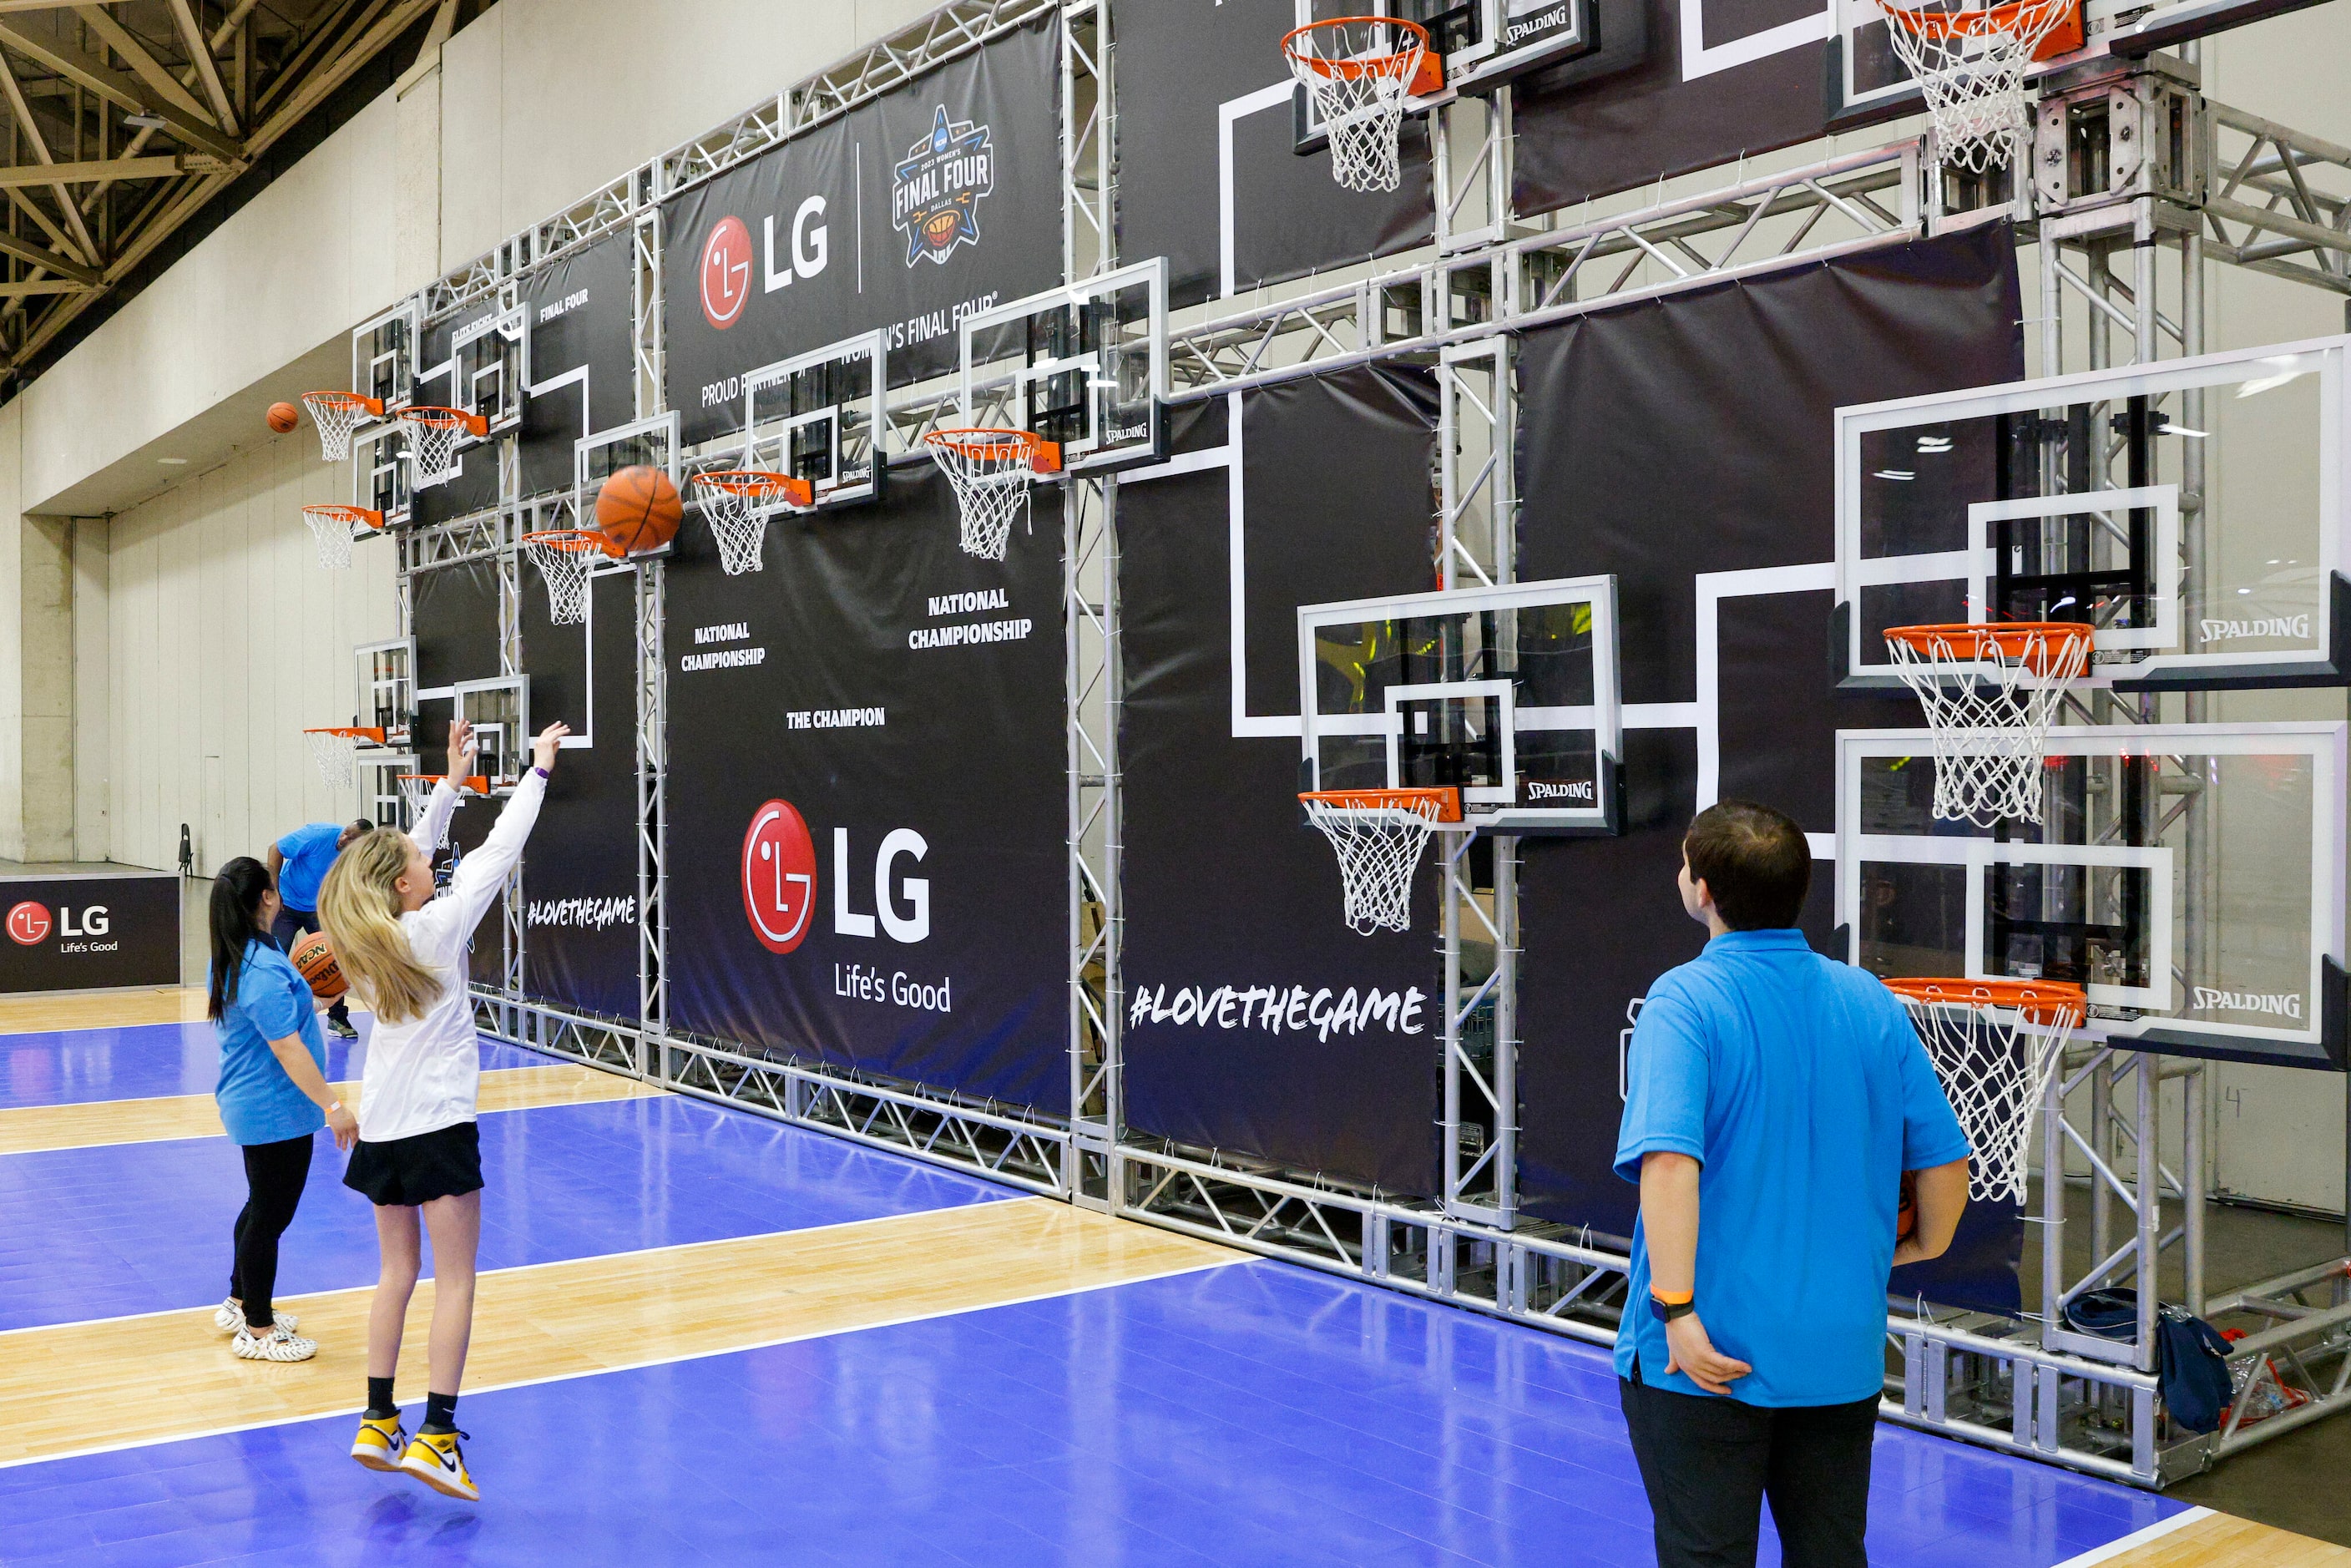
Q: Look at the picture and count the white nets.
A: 13